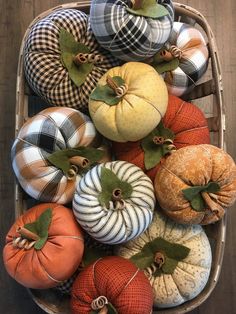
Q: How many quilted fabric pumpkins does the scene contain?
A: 11